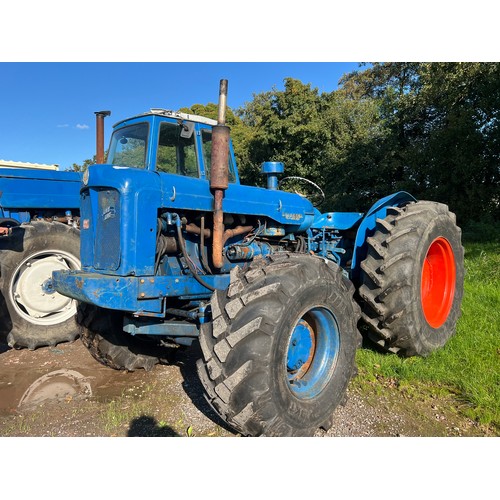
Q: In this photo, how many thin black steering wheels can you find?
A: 1